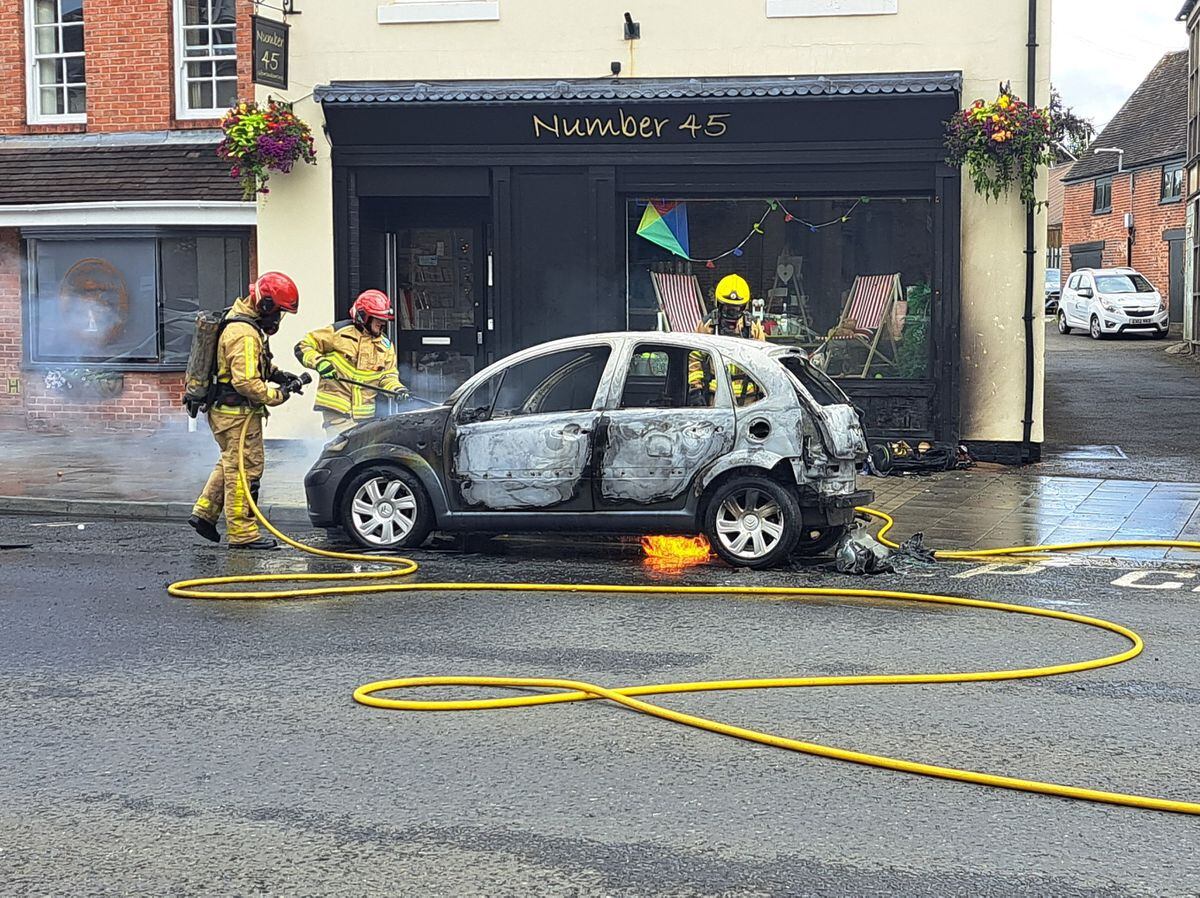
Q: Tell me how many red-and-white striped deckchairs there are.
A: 2